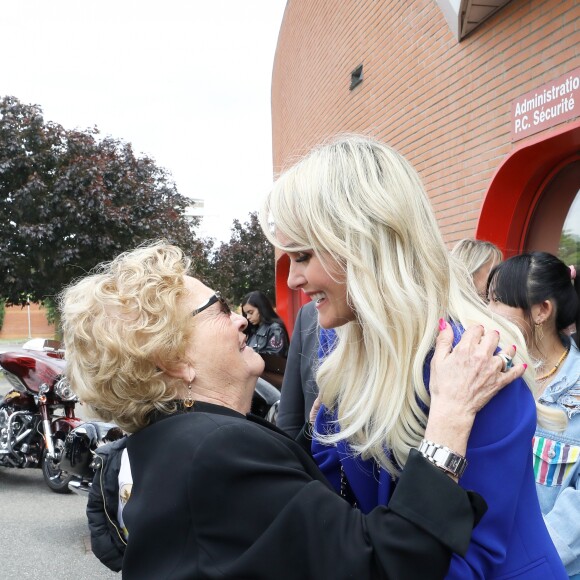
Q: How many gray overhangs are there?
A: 1